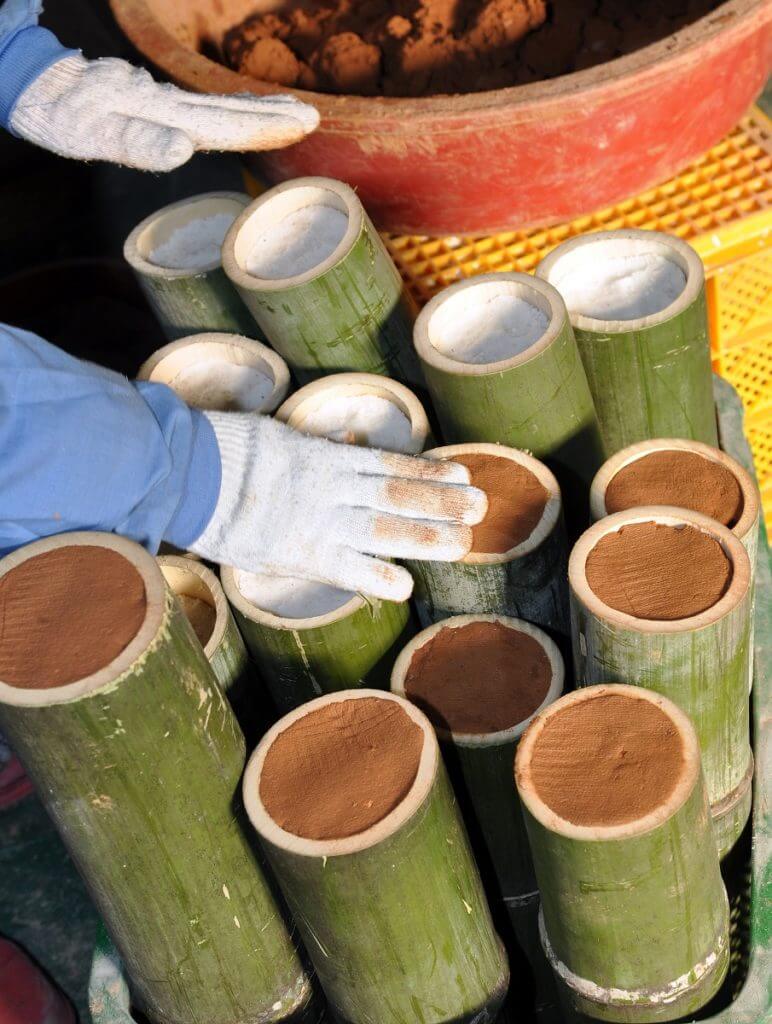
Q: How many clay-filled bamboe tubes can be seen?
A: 7